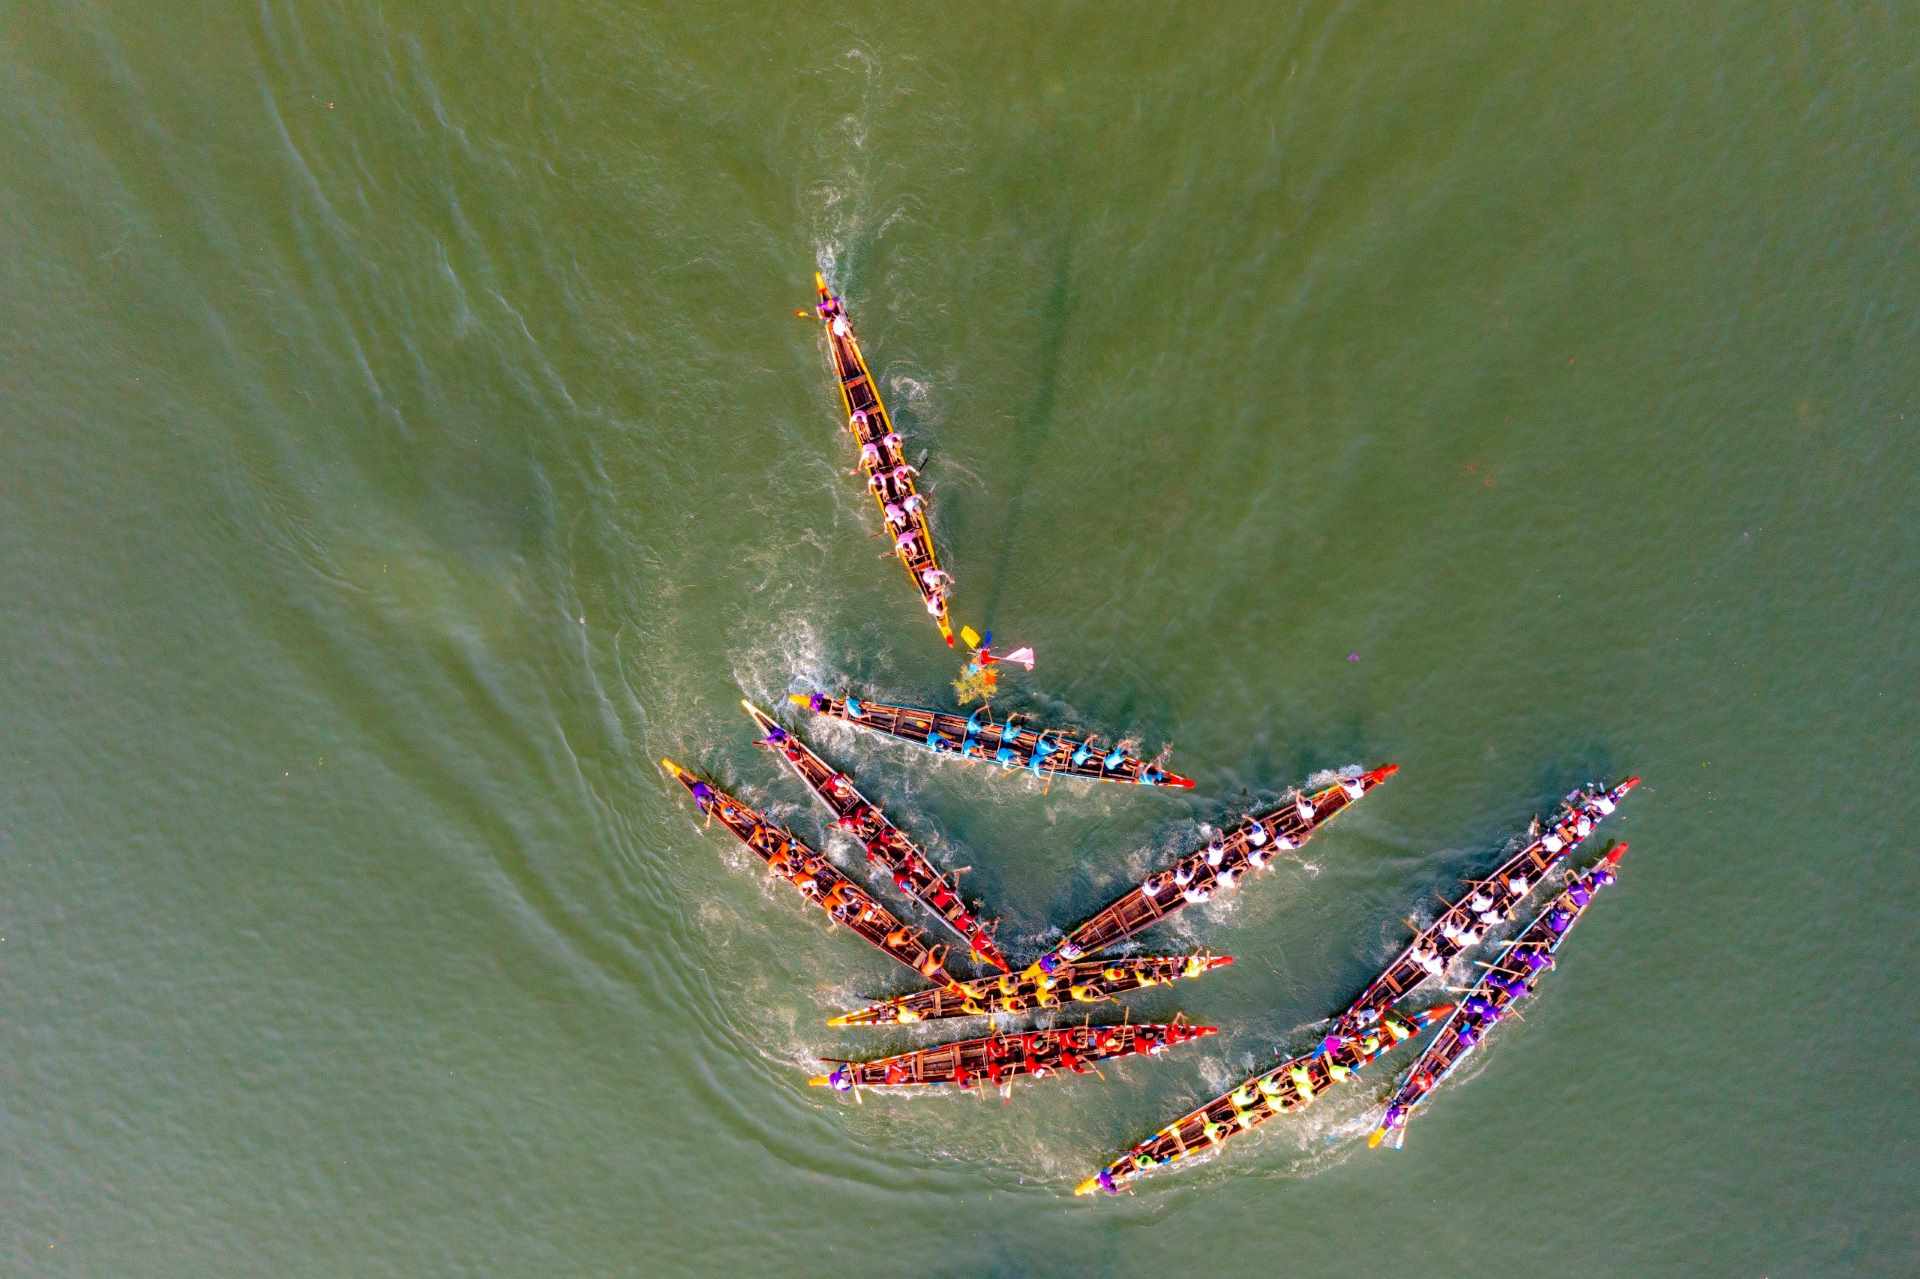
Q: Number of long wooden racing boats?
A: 10